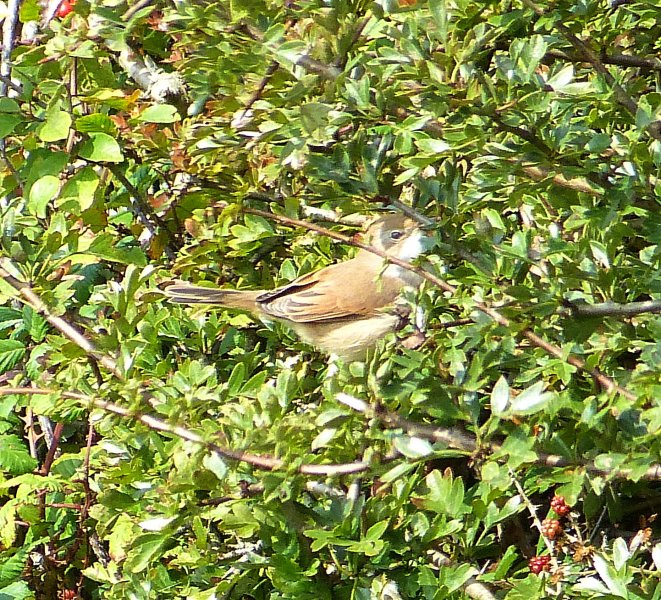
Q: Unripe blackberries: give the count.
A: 3